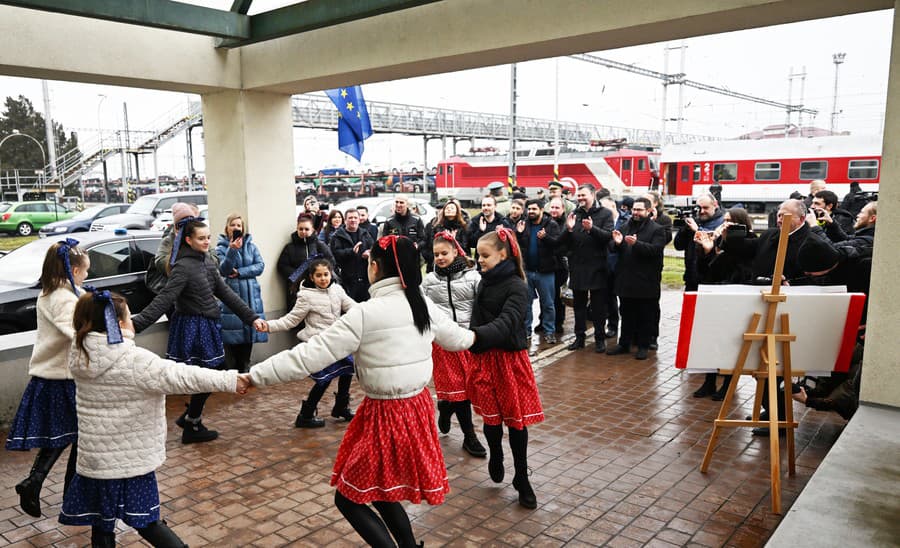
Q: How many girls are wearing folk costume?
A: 7